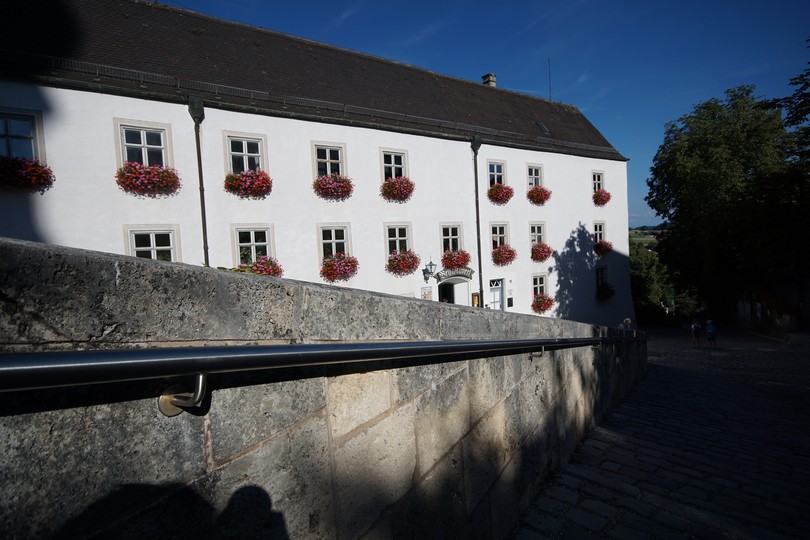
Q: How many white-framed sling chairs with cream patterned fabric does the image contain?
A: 0